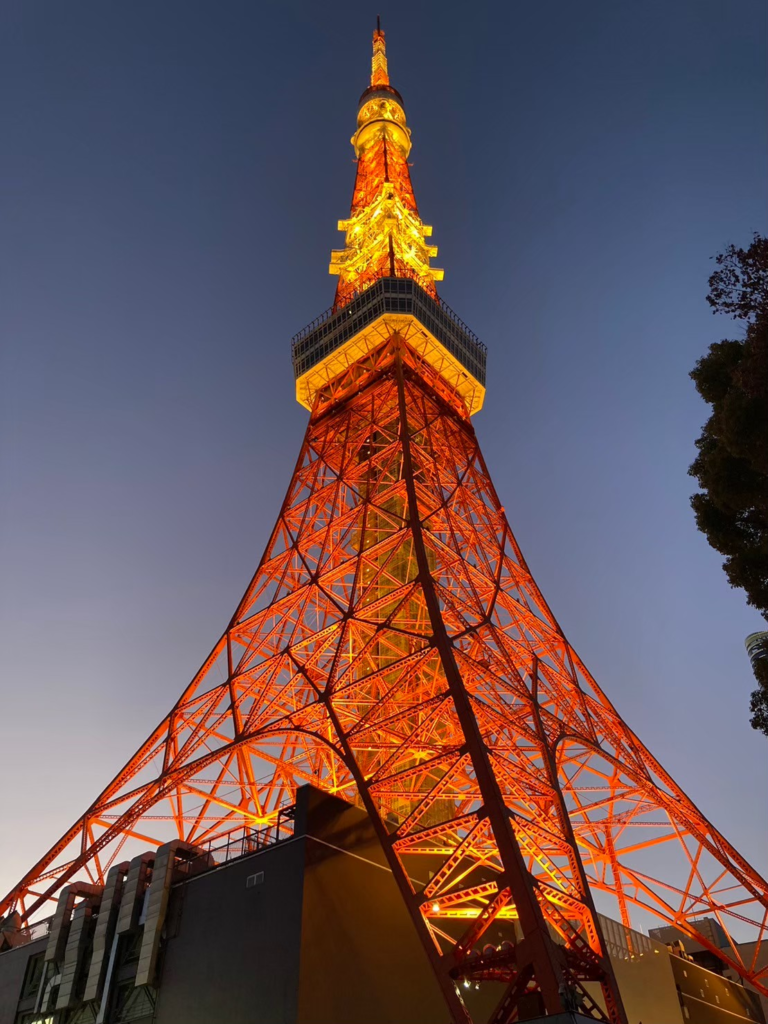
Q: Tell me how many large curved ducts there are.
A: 5